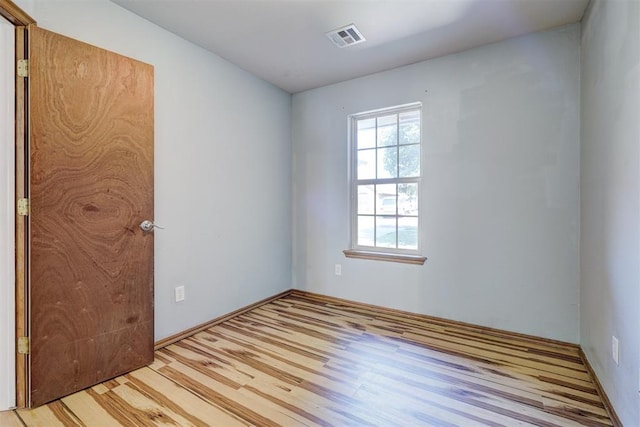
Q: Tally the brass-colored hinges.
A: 3